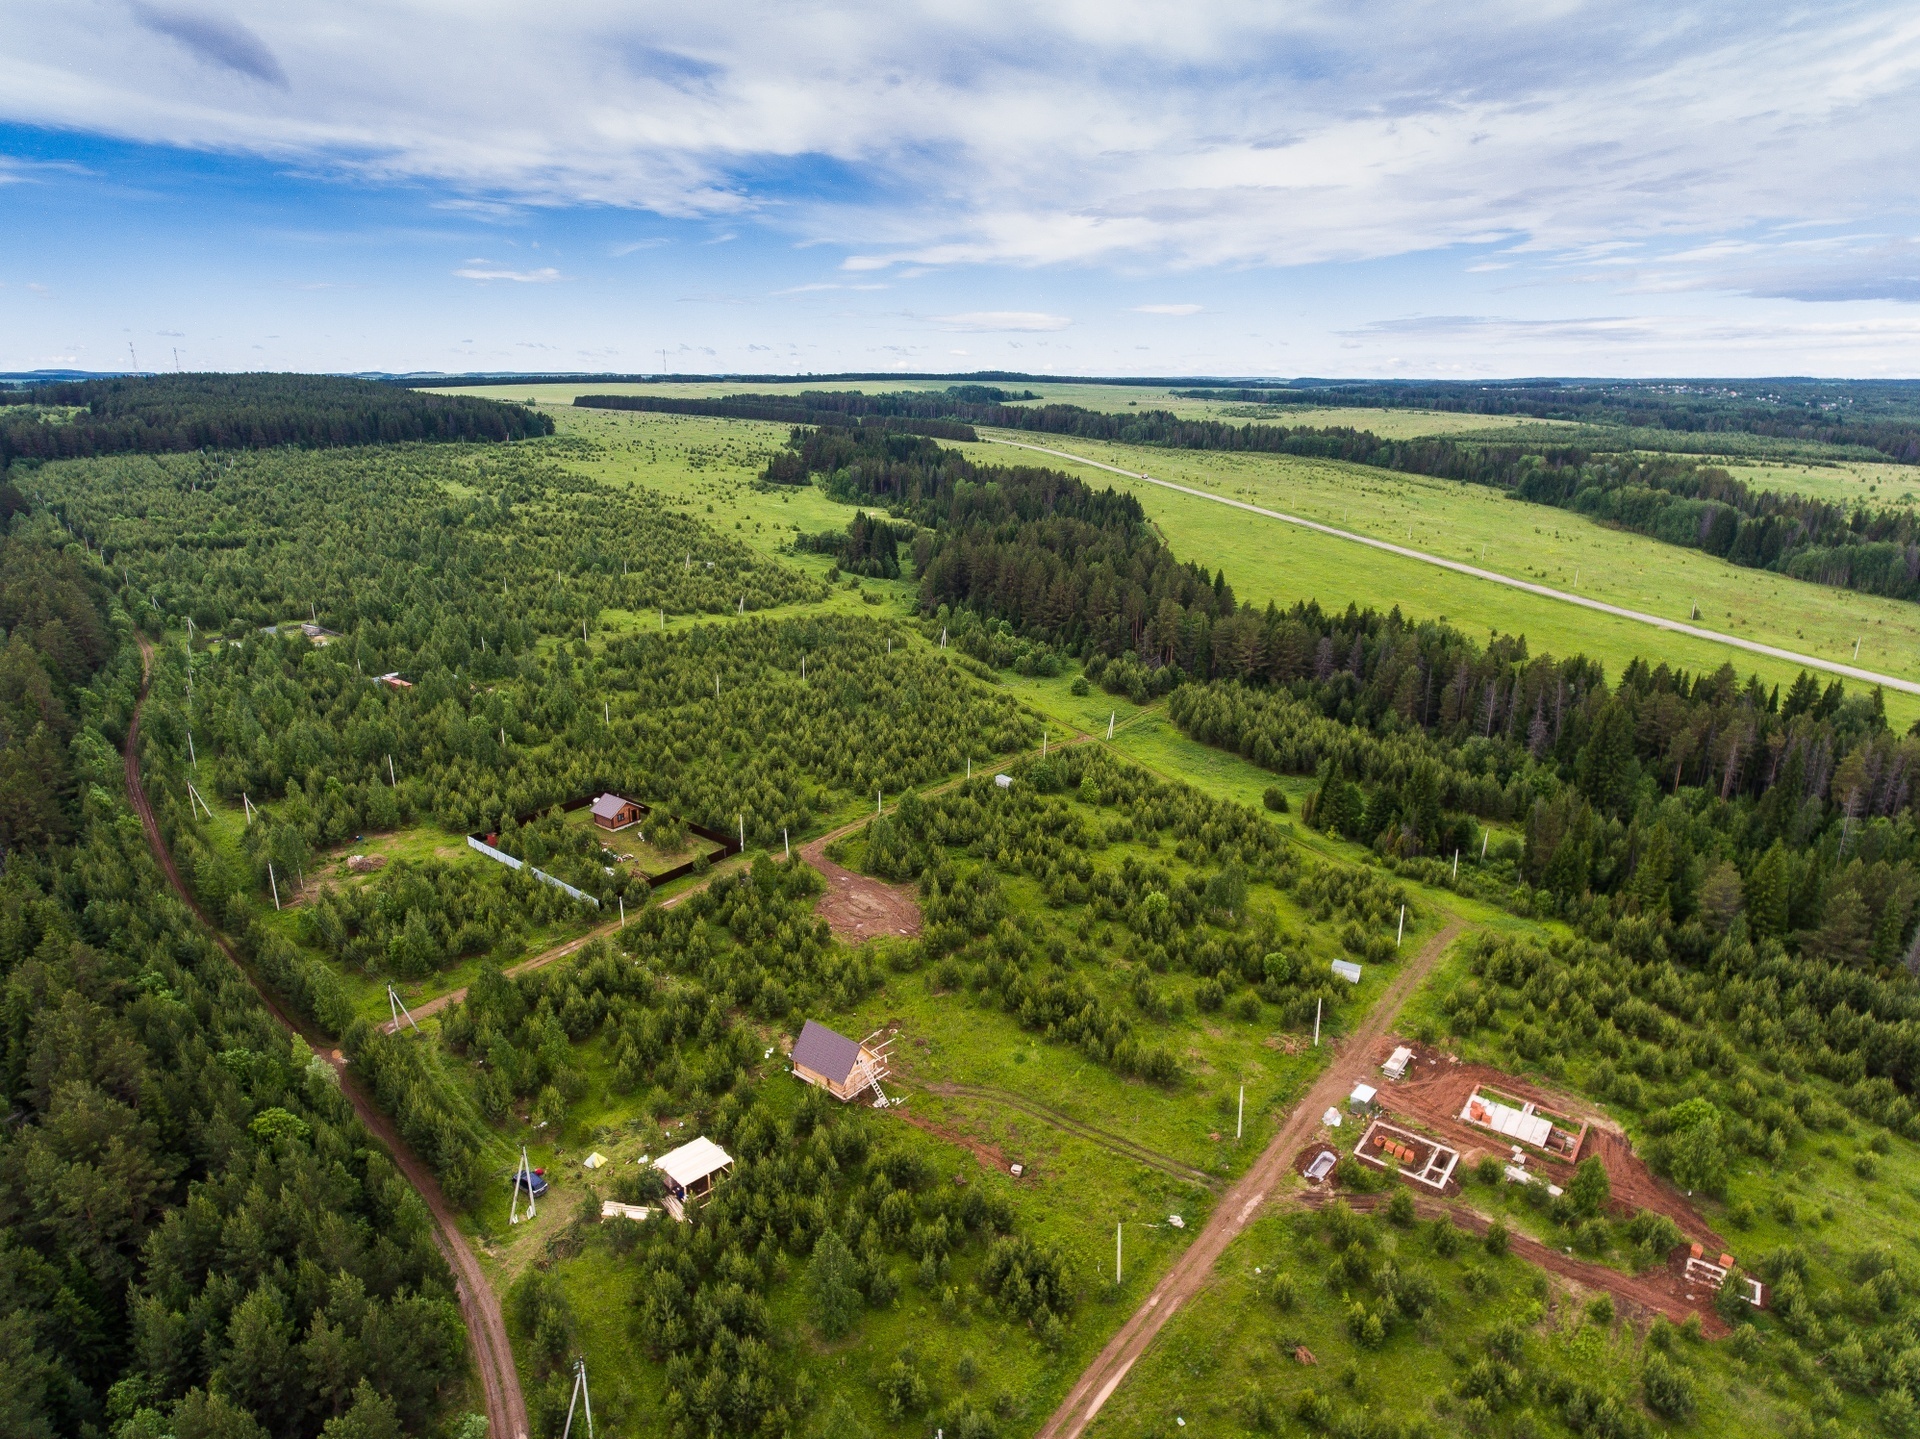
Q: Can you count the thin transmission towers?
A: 3